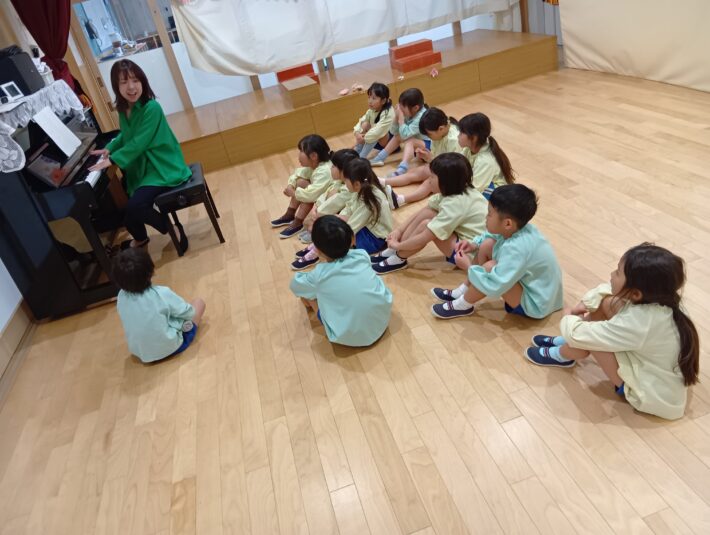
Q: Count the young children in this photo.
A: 12